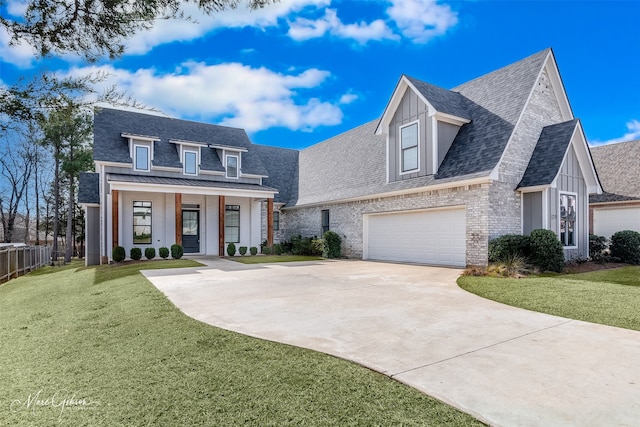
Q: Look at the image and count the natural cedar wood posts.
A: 4